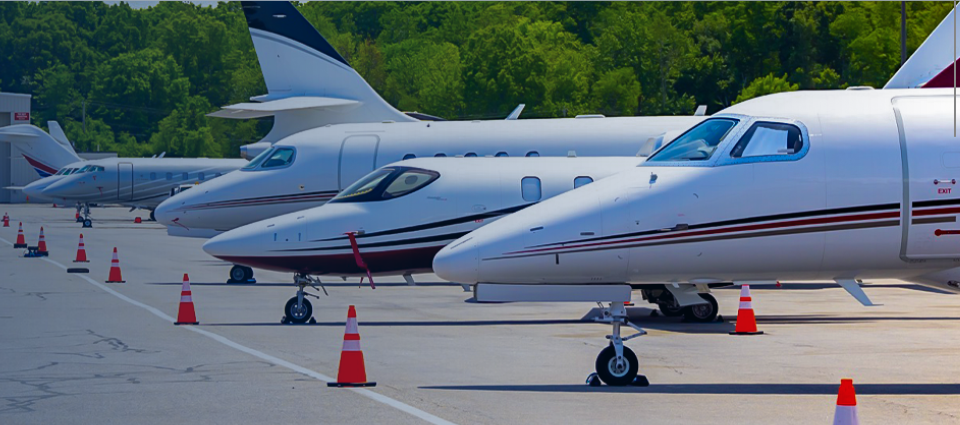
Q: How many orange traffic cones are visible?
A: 9